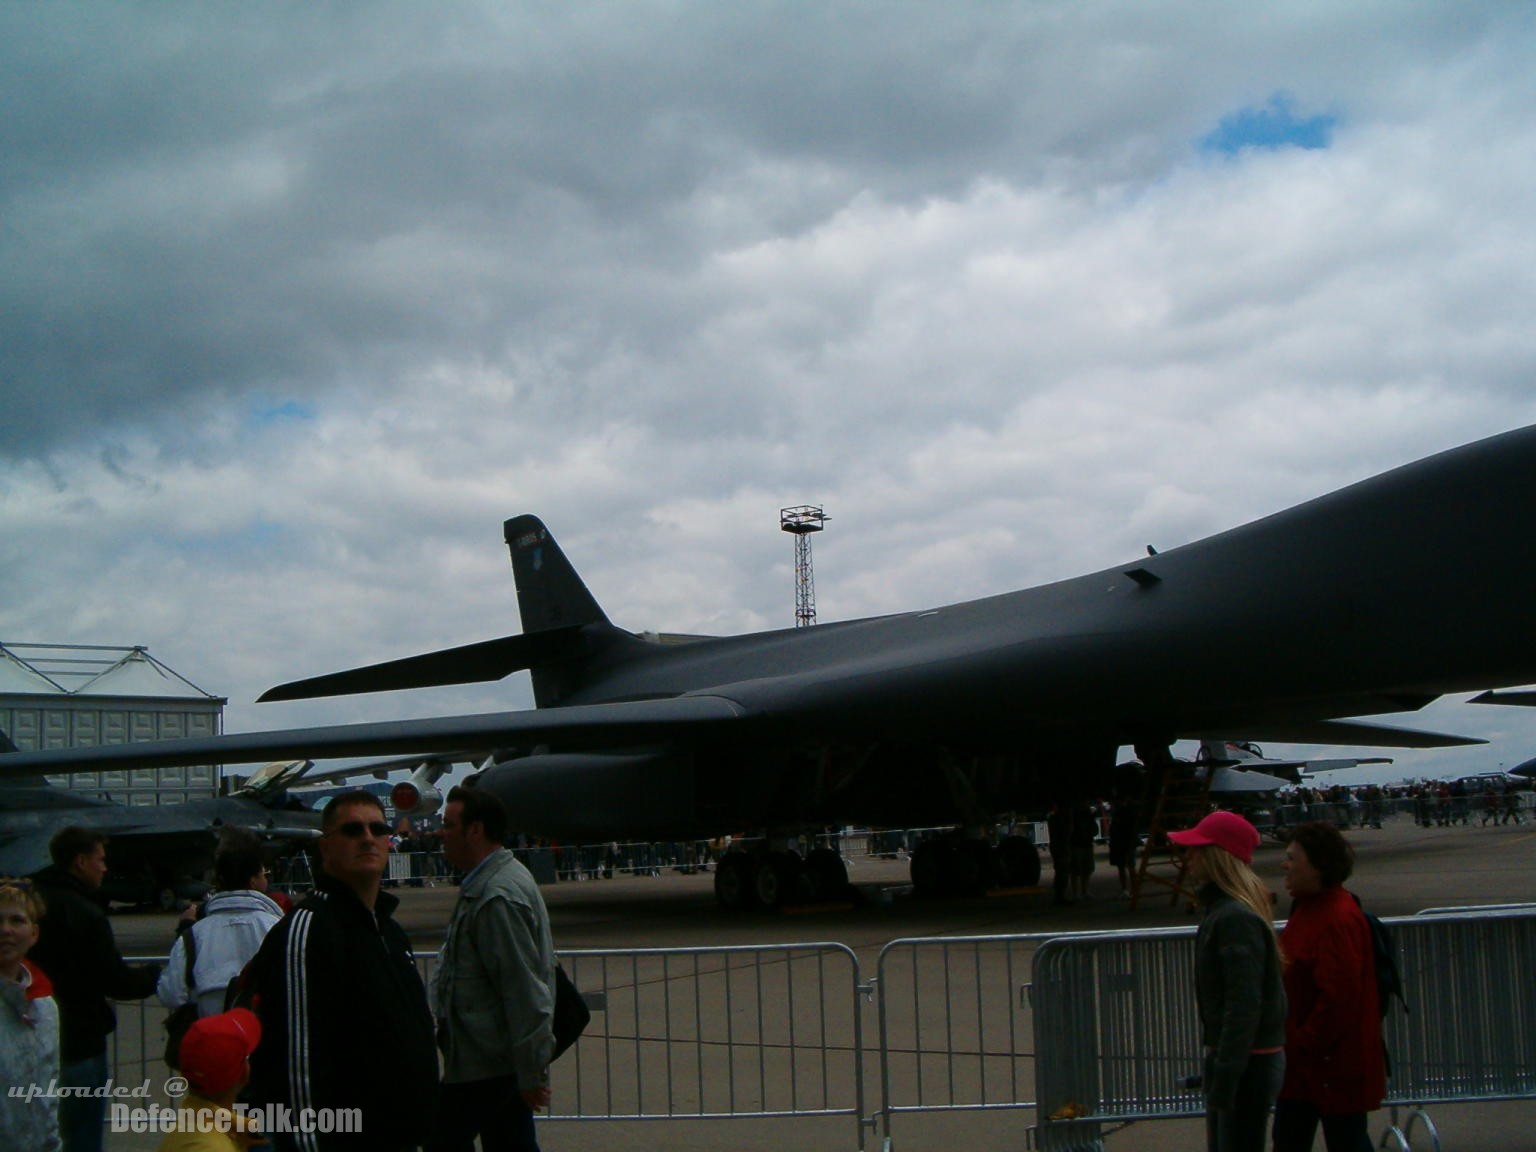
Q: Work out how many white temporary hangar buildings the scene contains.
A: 1